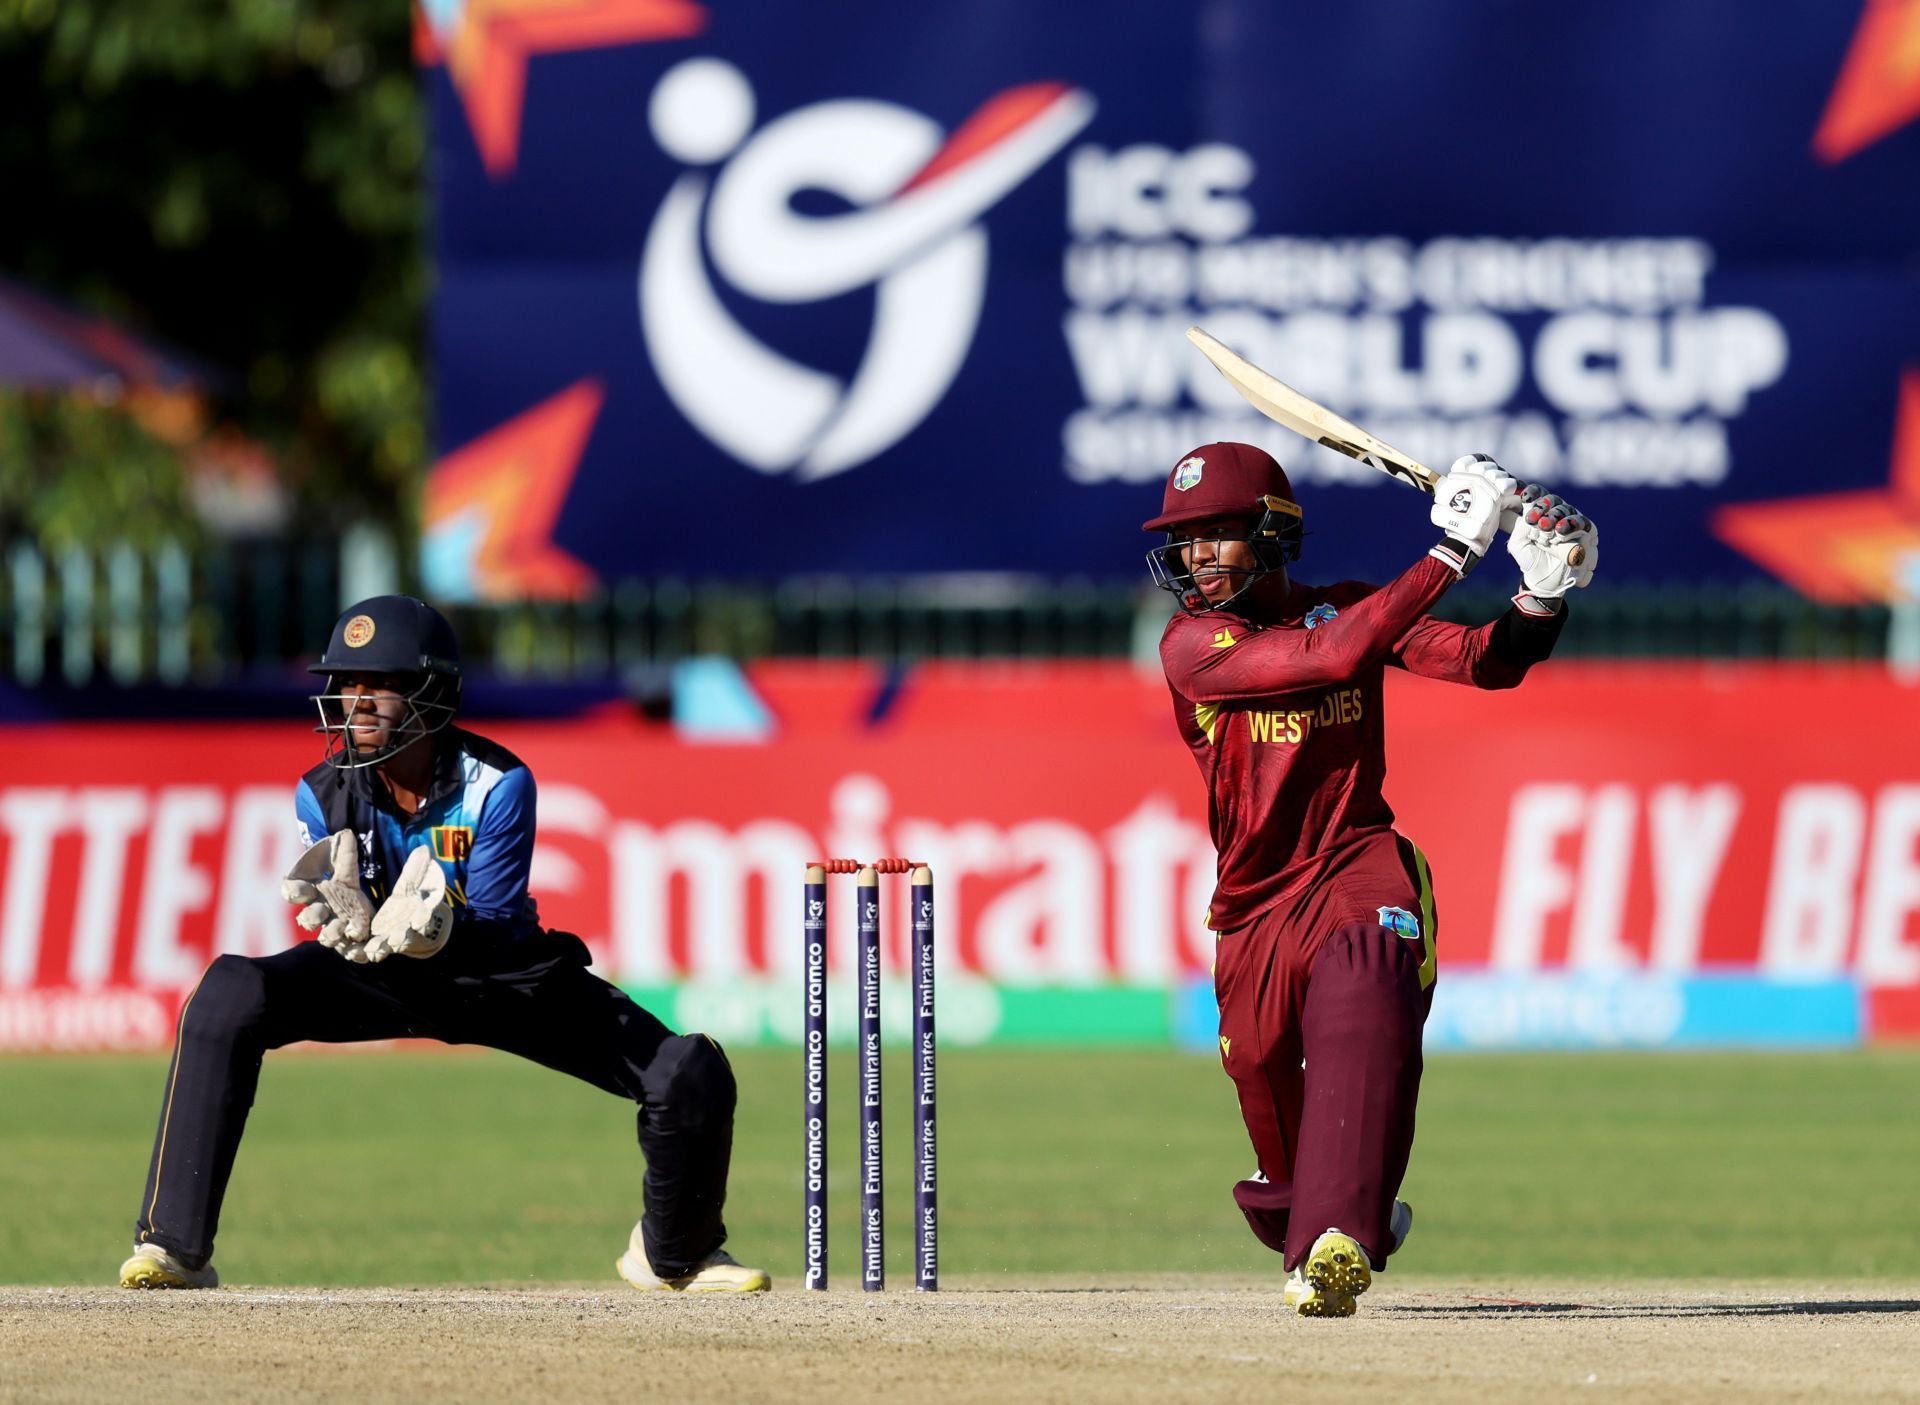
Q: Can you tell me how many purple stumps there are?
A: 3